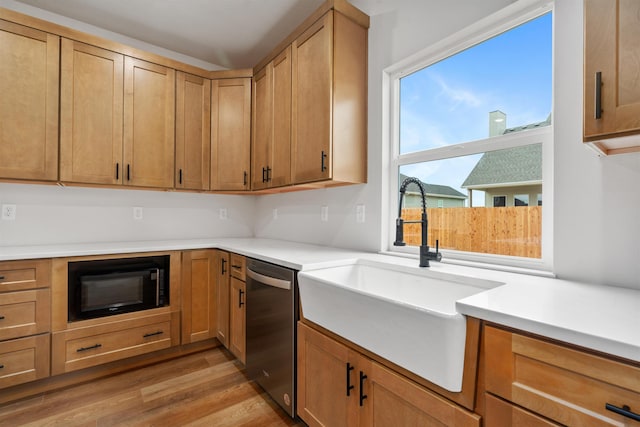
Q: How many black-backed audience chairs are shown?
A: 0